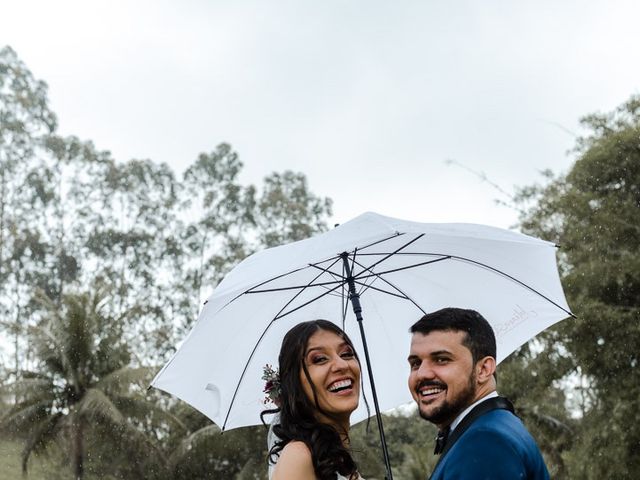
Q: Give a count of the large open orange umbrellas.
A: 0